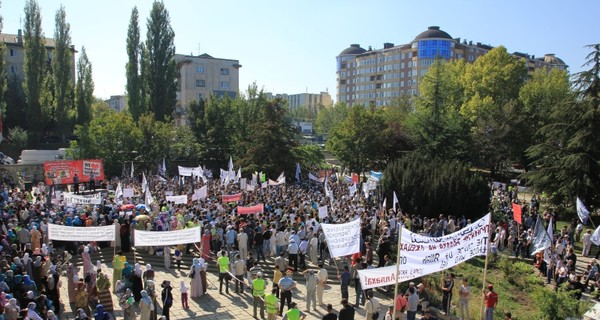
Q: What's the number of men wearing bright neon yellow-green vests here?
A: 4